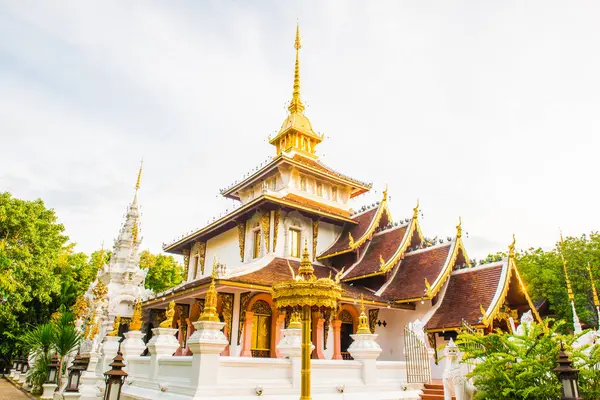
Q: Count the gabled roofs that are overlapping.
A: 4